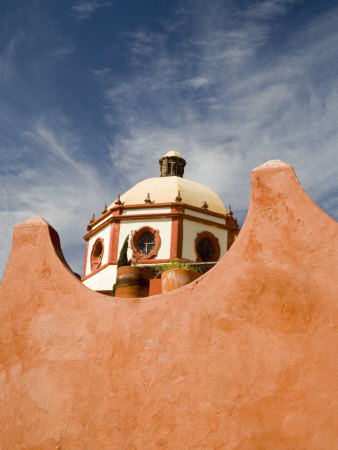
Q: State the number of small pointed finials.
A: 7